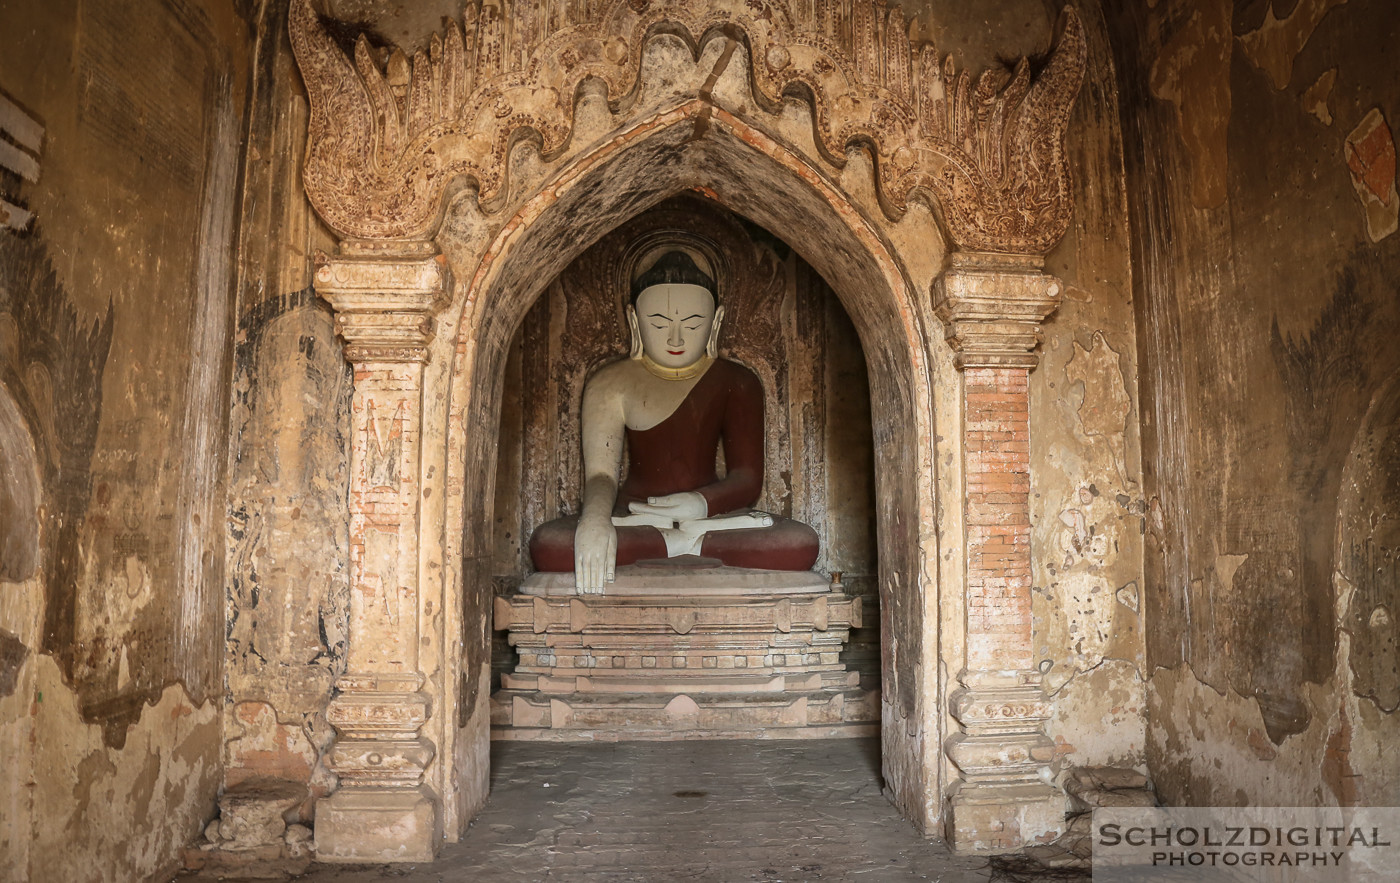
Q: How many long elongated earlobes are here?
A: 2